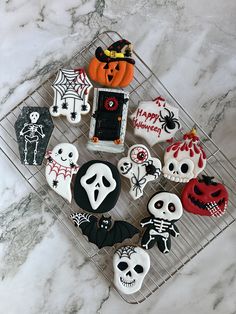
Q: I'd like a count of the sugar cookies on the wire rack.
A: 13